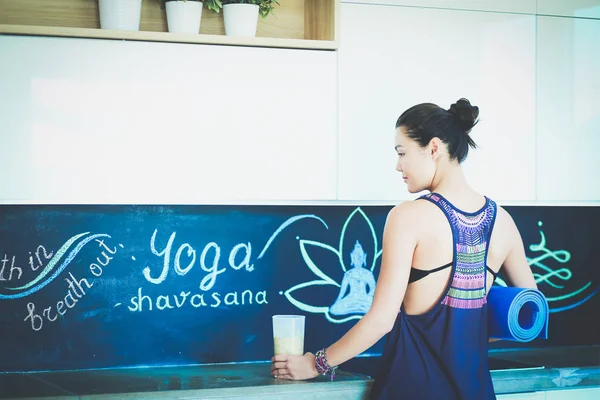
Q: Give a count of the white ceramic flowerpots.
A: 3